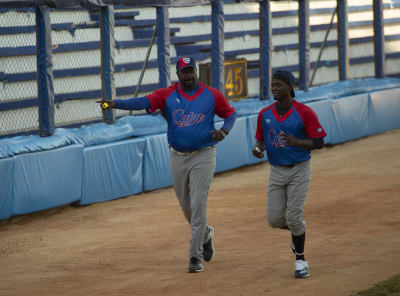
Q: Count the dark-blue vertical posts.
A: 8